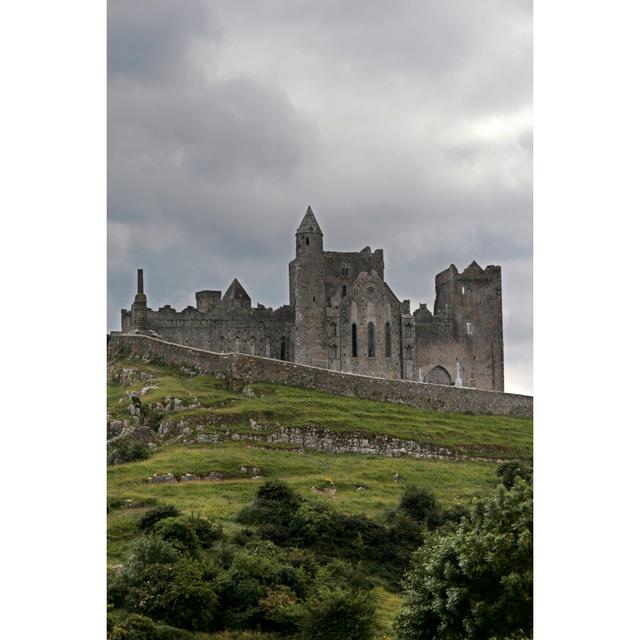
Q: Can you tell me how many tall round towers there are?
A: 1